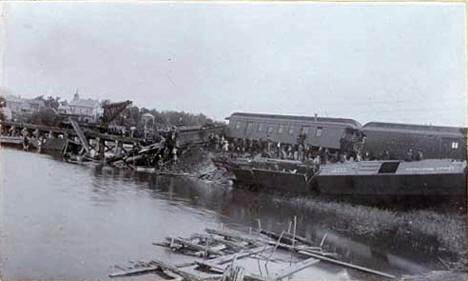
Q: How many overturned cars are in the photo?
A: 2